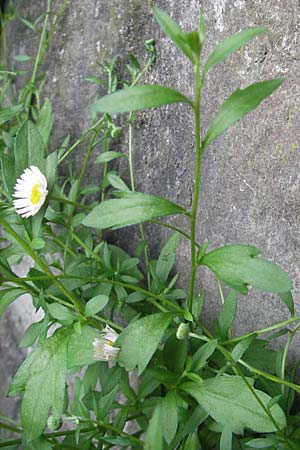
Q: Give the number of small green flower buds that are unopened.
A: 4